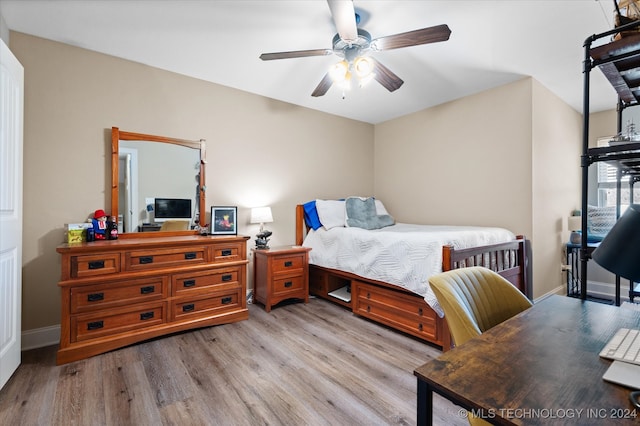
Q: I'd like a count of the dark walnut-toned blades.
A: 4